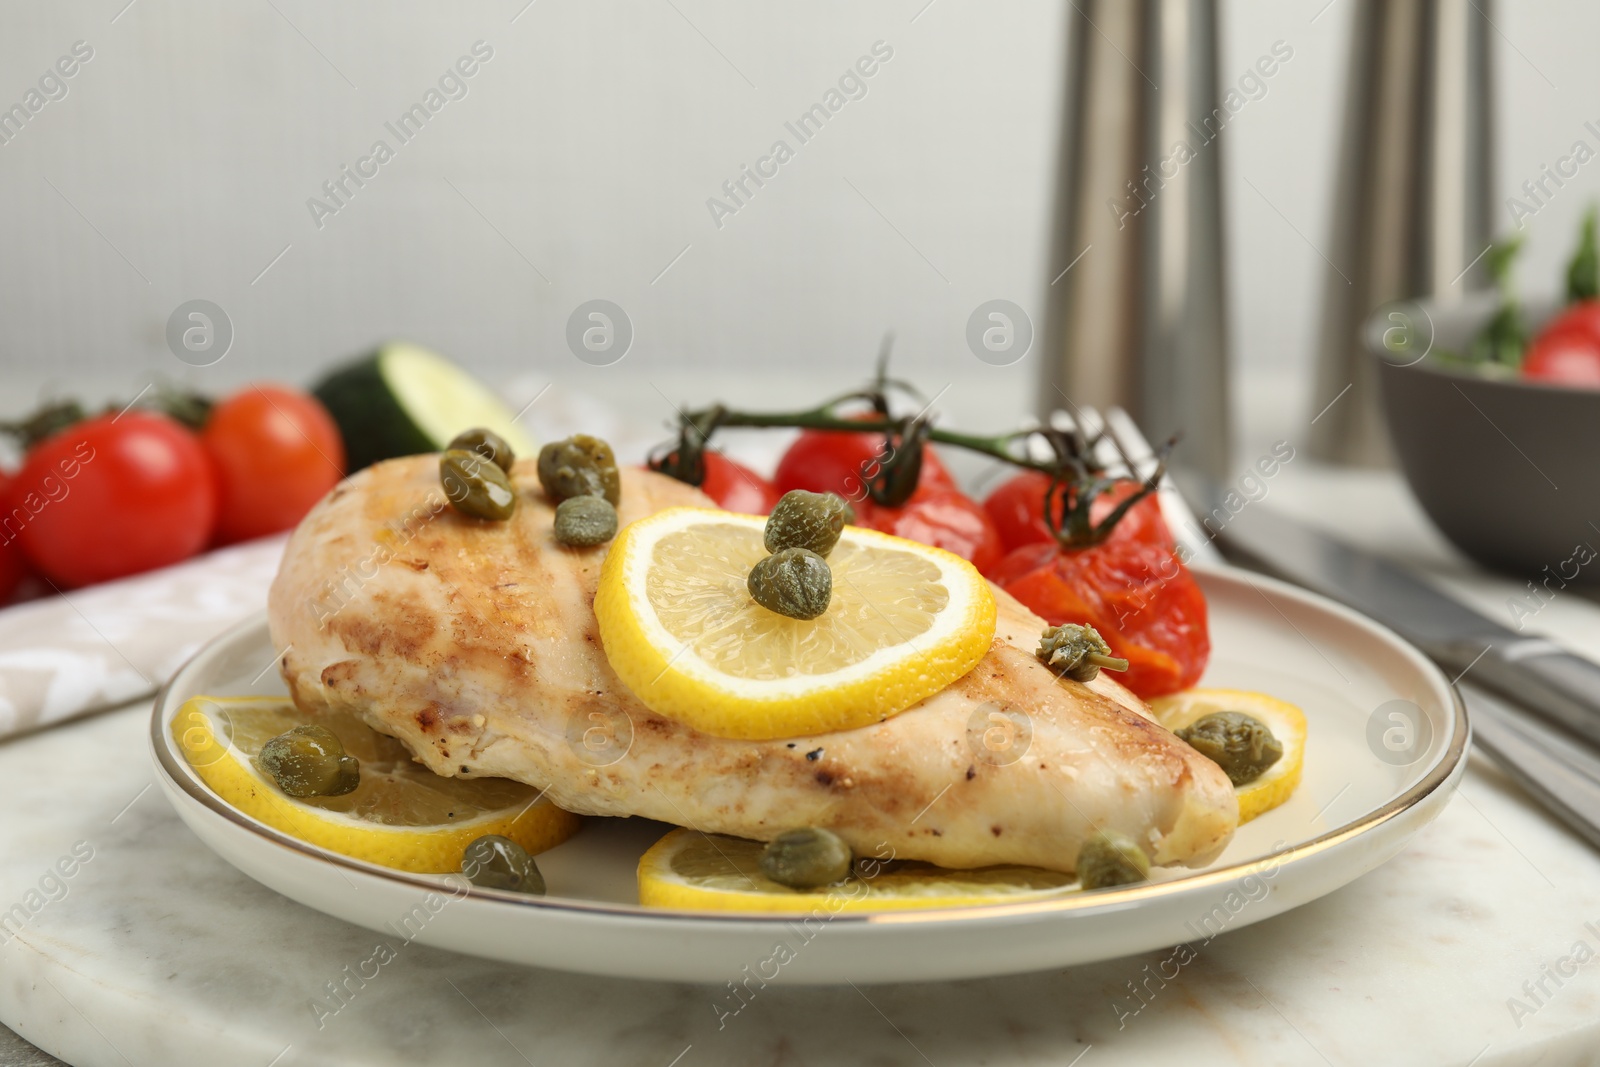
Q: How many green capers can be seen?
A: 12